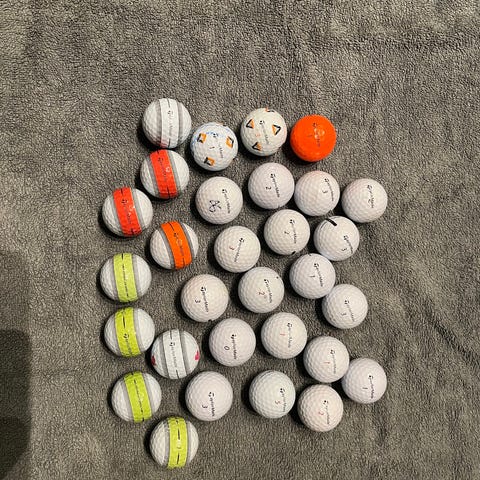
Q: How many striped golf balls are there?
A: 9